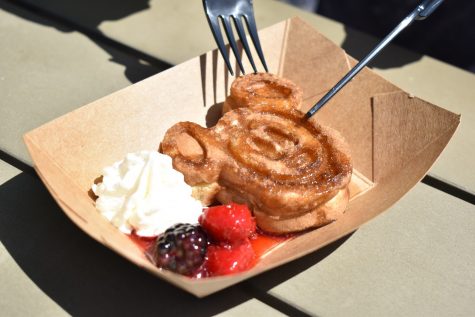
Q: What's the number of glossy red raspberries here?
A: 2